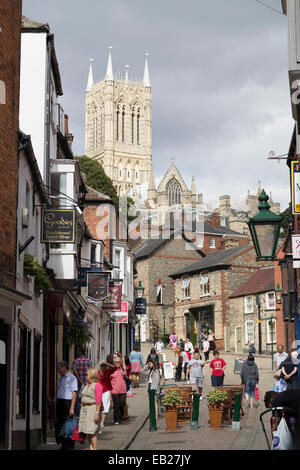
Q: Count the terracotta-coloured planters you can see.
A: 2